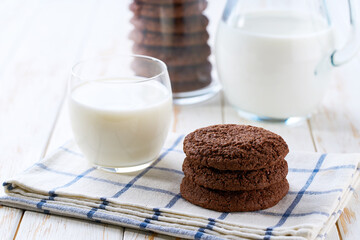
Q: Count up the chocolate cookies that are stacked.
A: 3